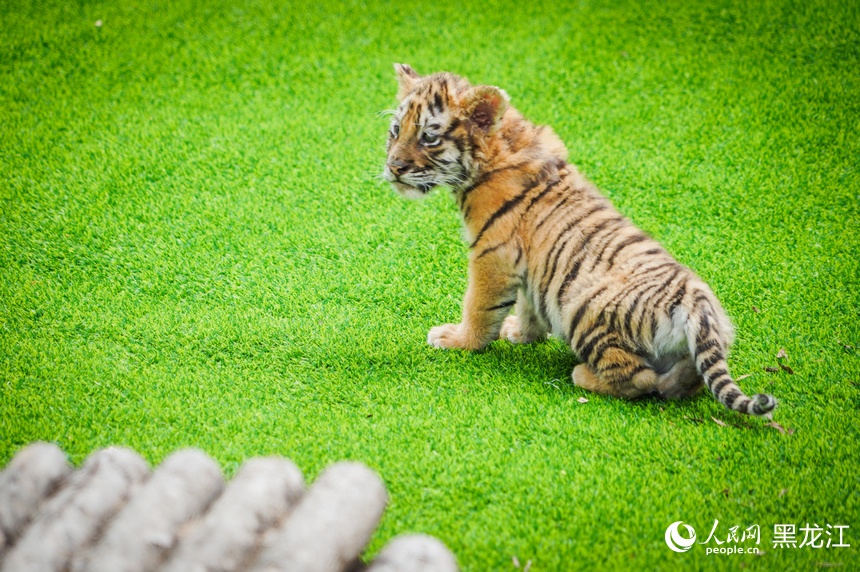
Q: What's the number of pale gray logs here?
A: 6